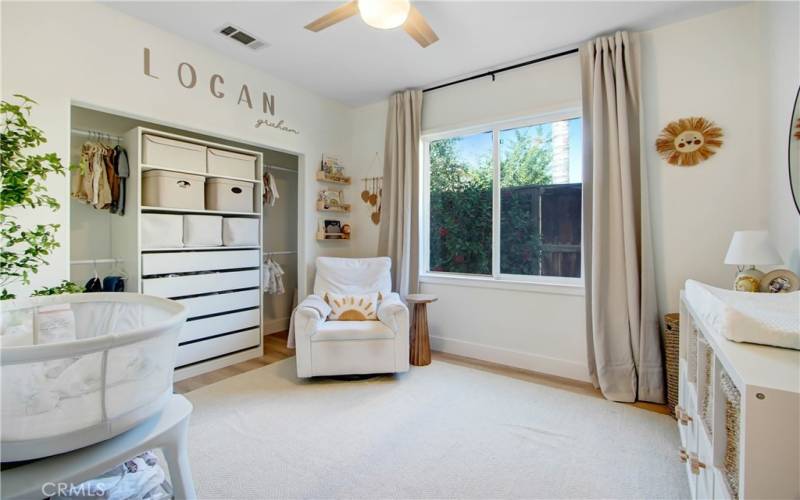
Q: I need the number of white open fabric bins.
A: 3